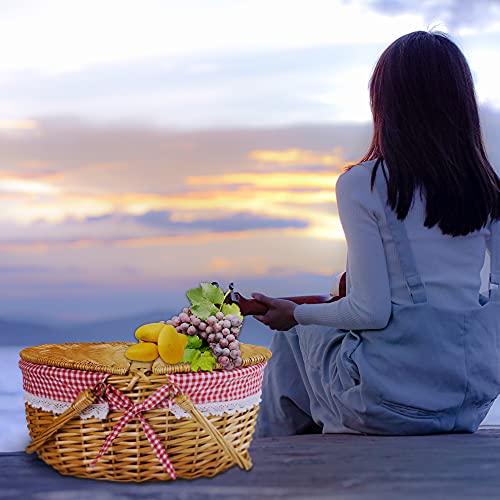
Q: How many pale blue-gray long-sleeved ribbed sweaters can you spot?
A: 1